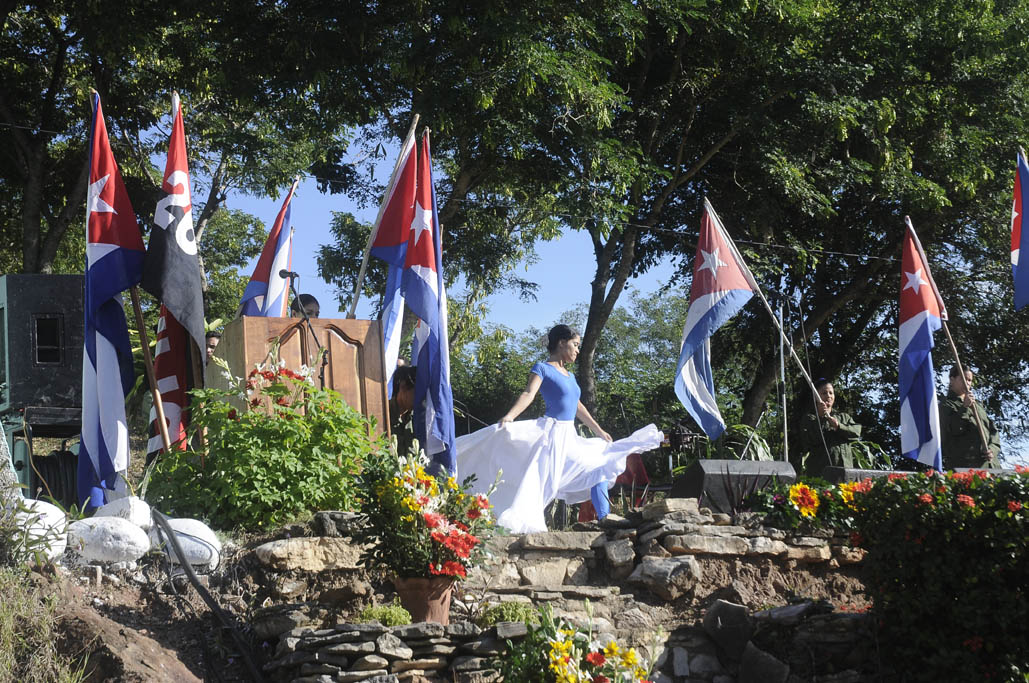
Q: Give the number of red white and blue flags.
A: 7